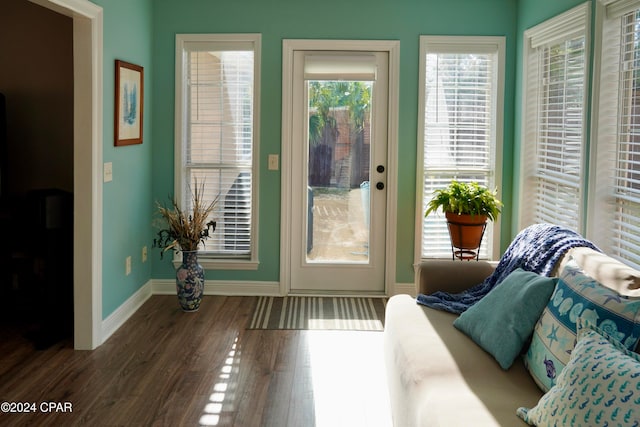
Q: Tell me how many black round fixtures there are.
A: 2